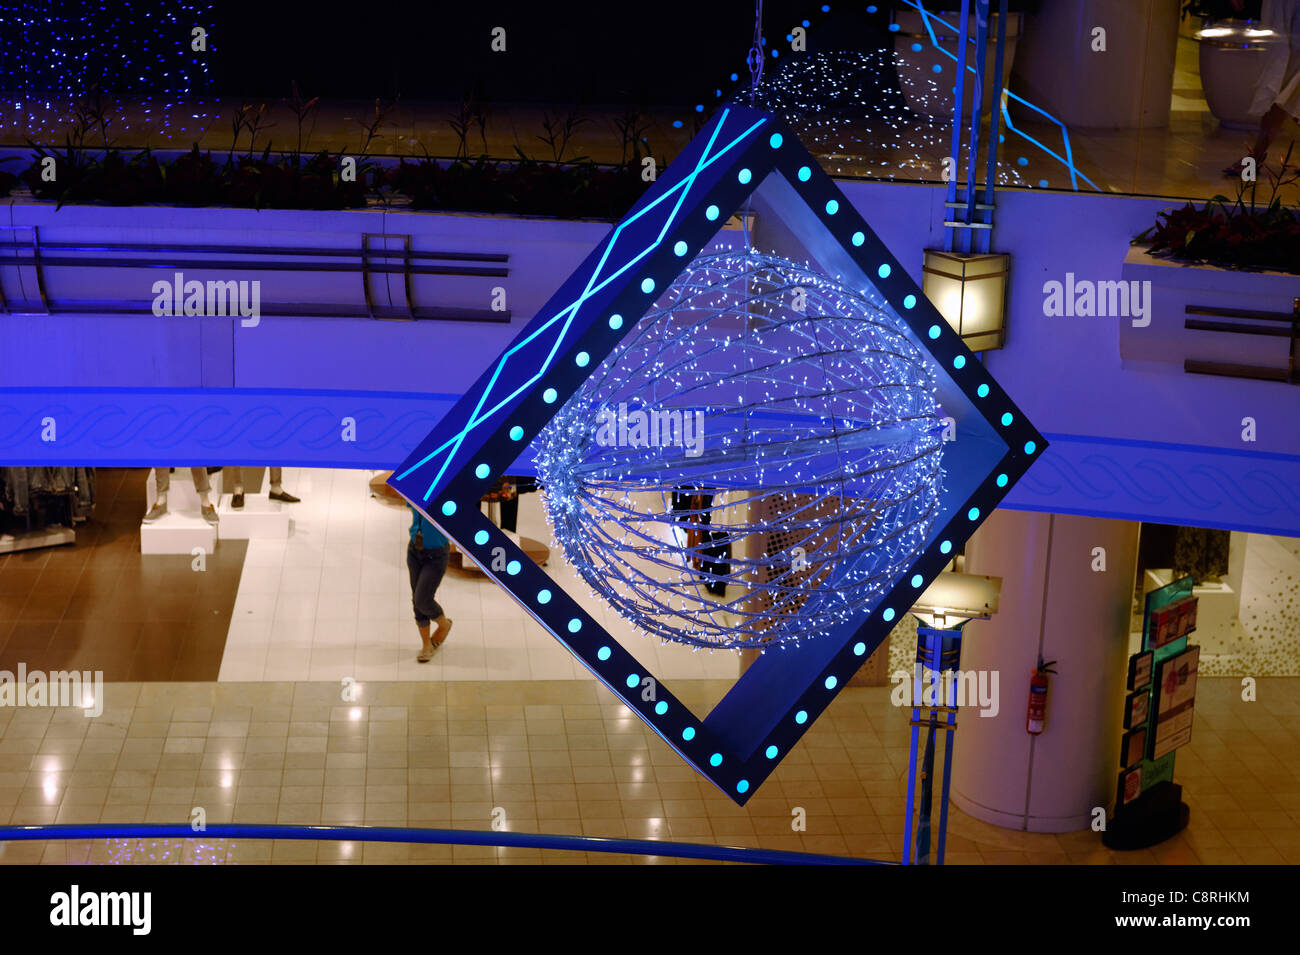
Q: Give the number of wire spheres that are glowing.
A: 1